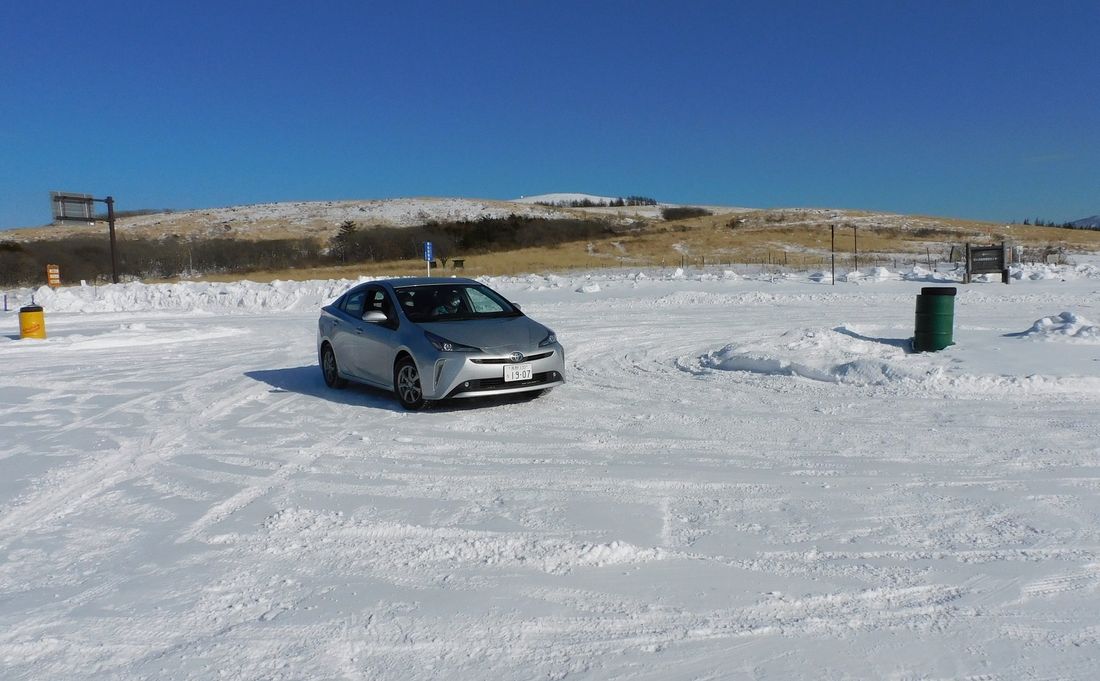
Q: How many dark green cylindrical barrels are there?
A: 1